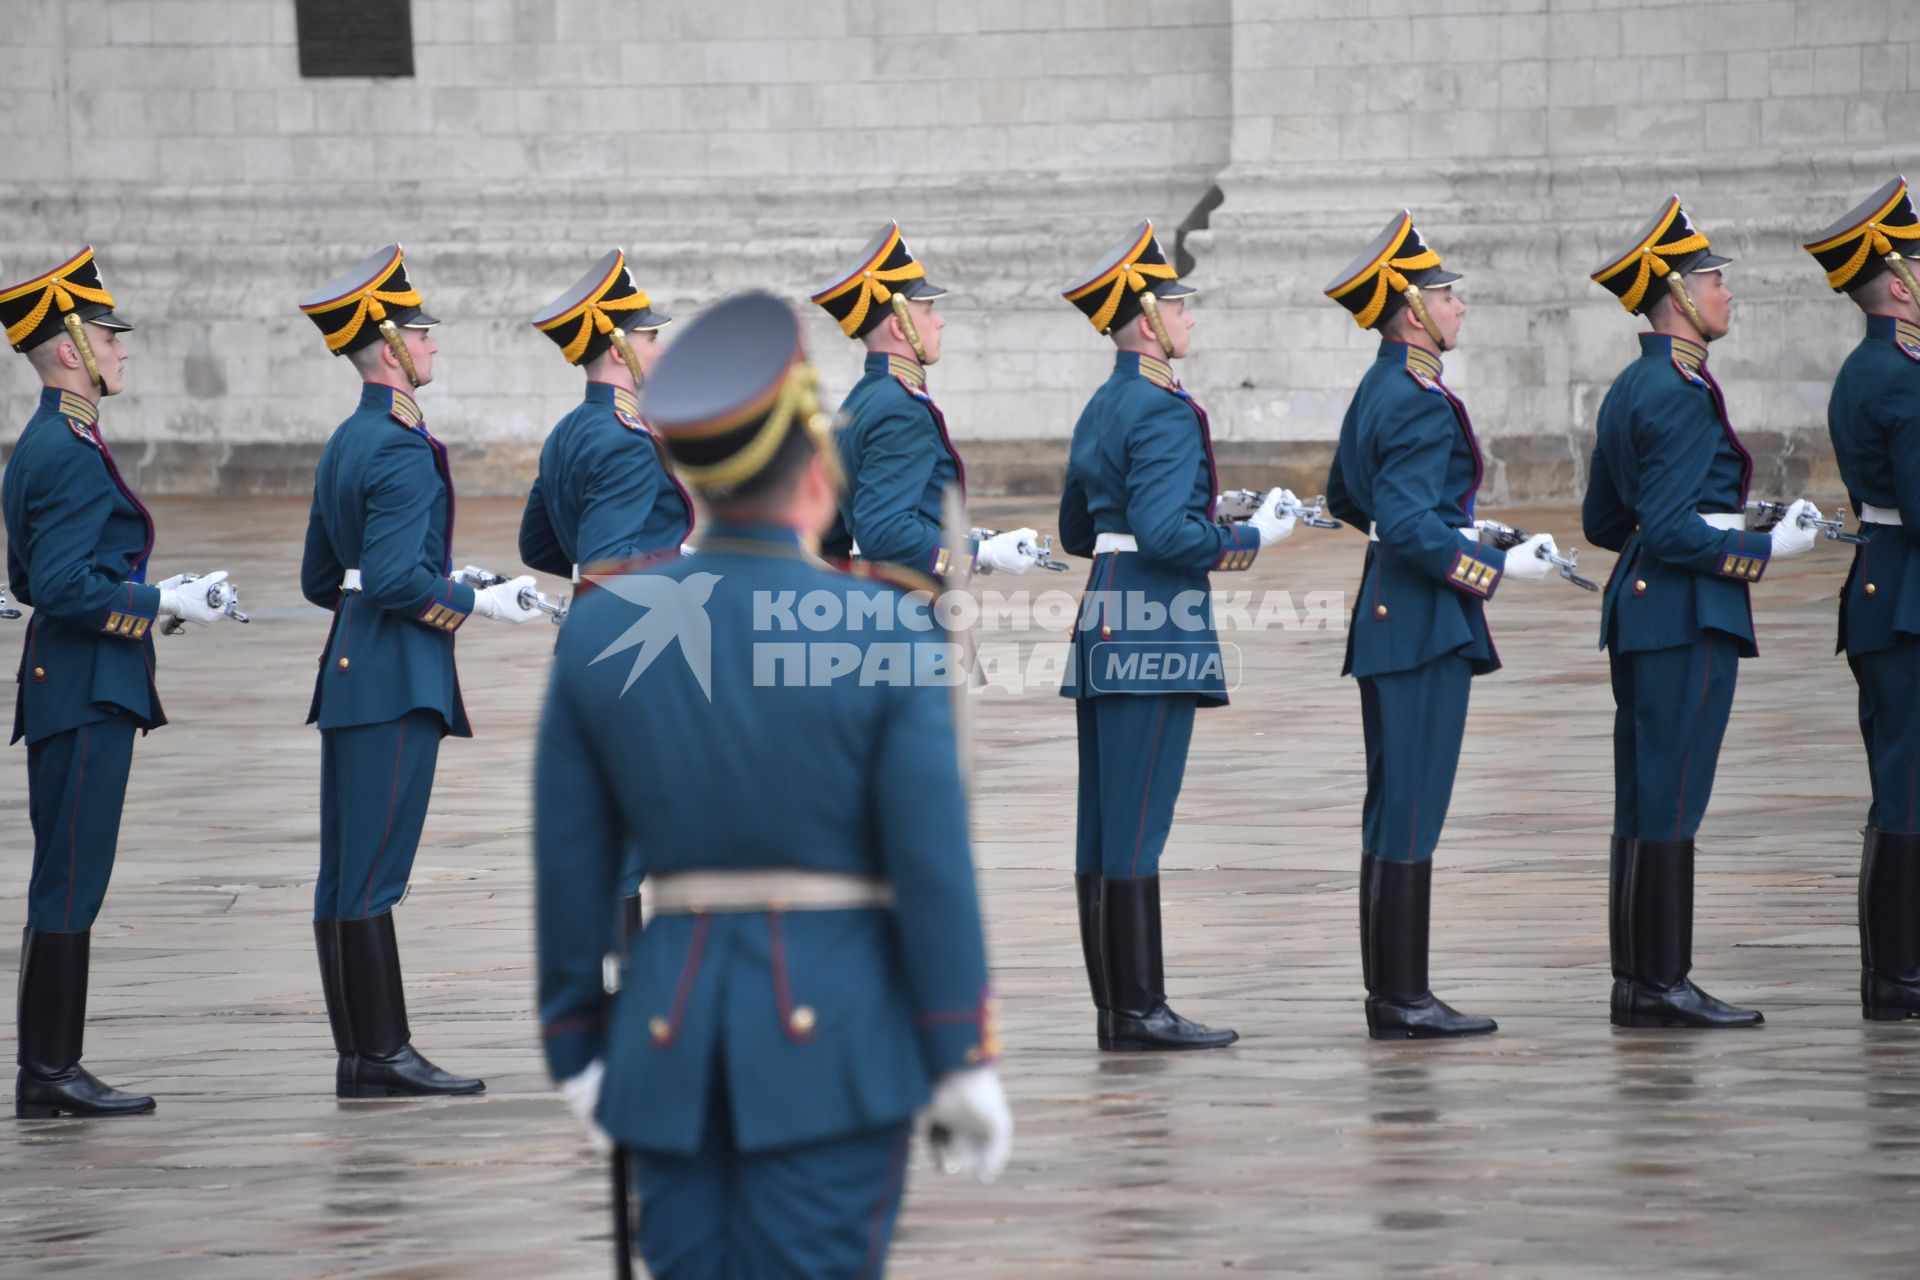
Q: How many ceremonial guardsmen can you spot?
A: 9